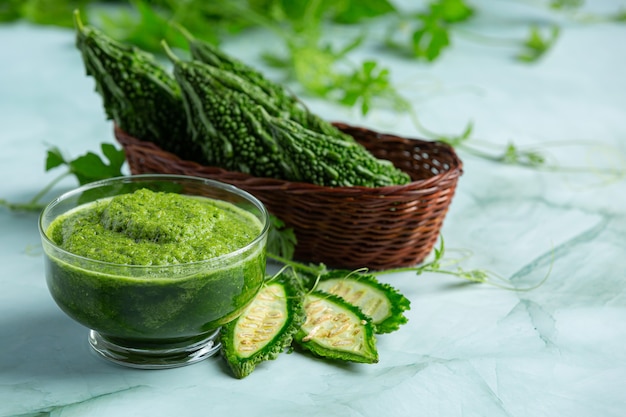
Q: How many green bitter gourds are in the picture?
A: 4